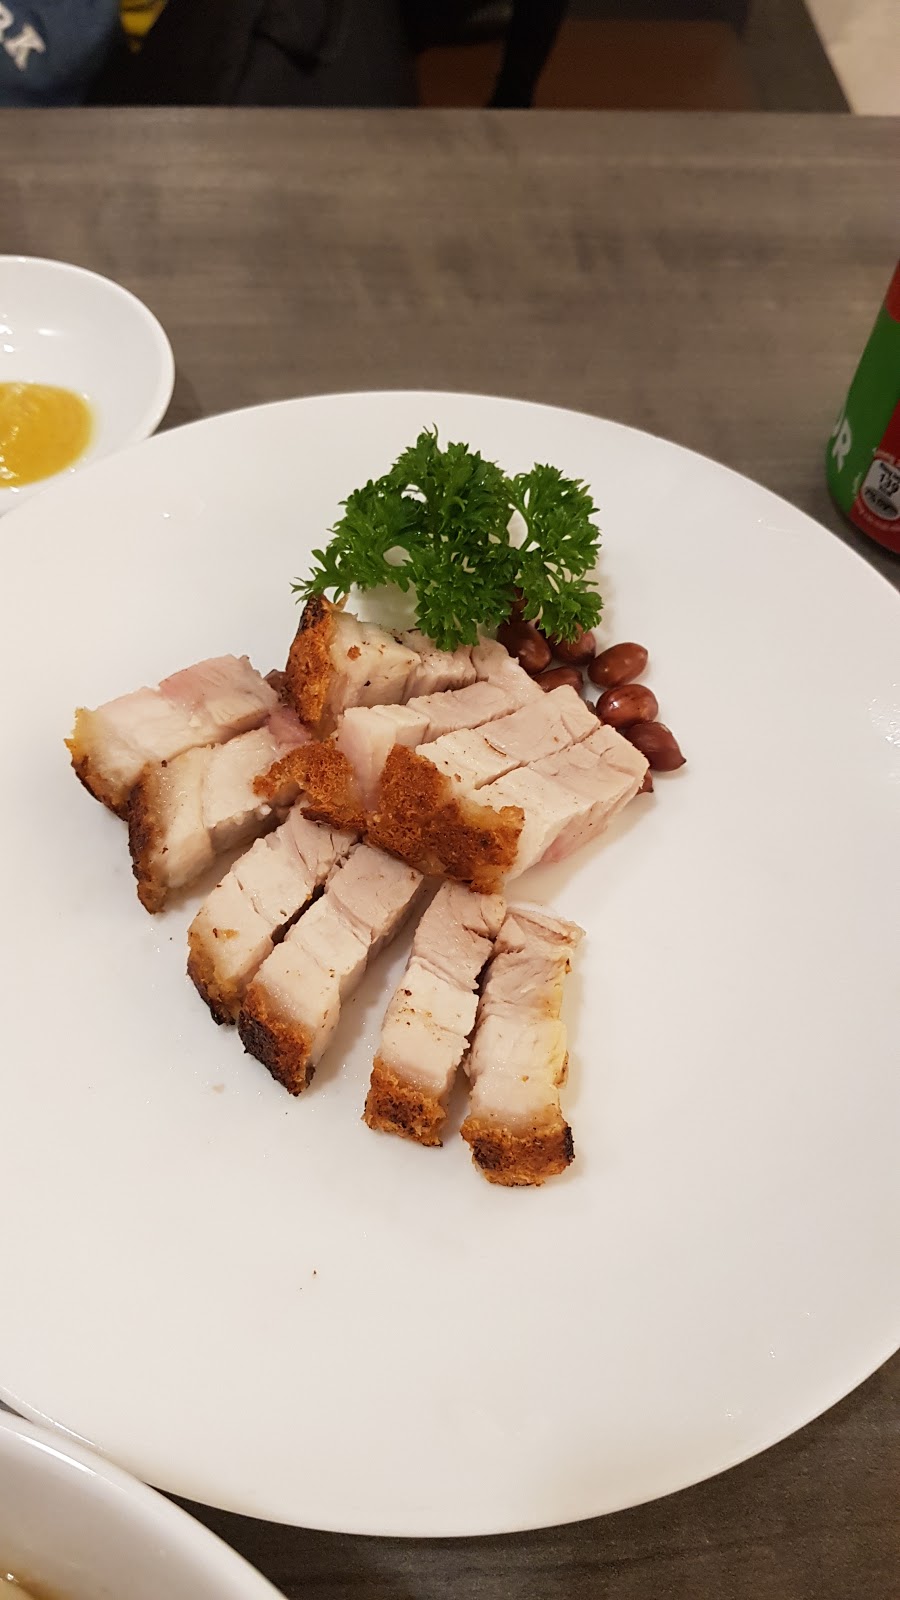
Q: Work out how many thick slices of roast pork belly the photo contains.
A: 10